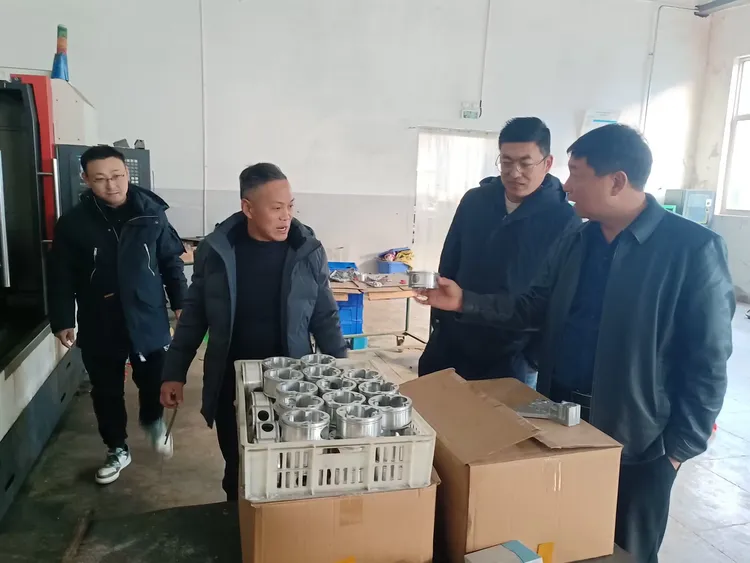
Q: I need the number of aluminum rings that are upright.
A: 13